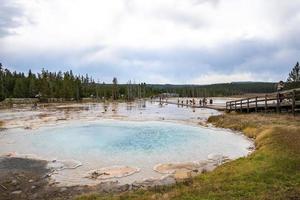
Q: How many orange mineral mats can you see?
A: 2